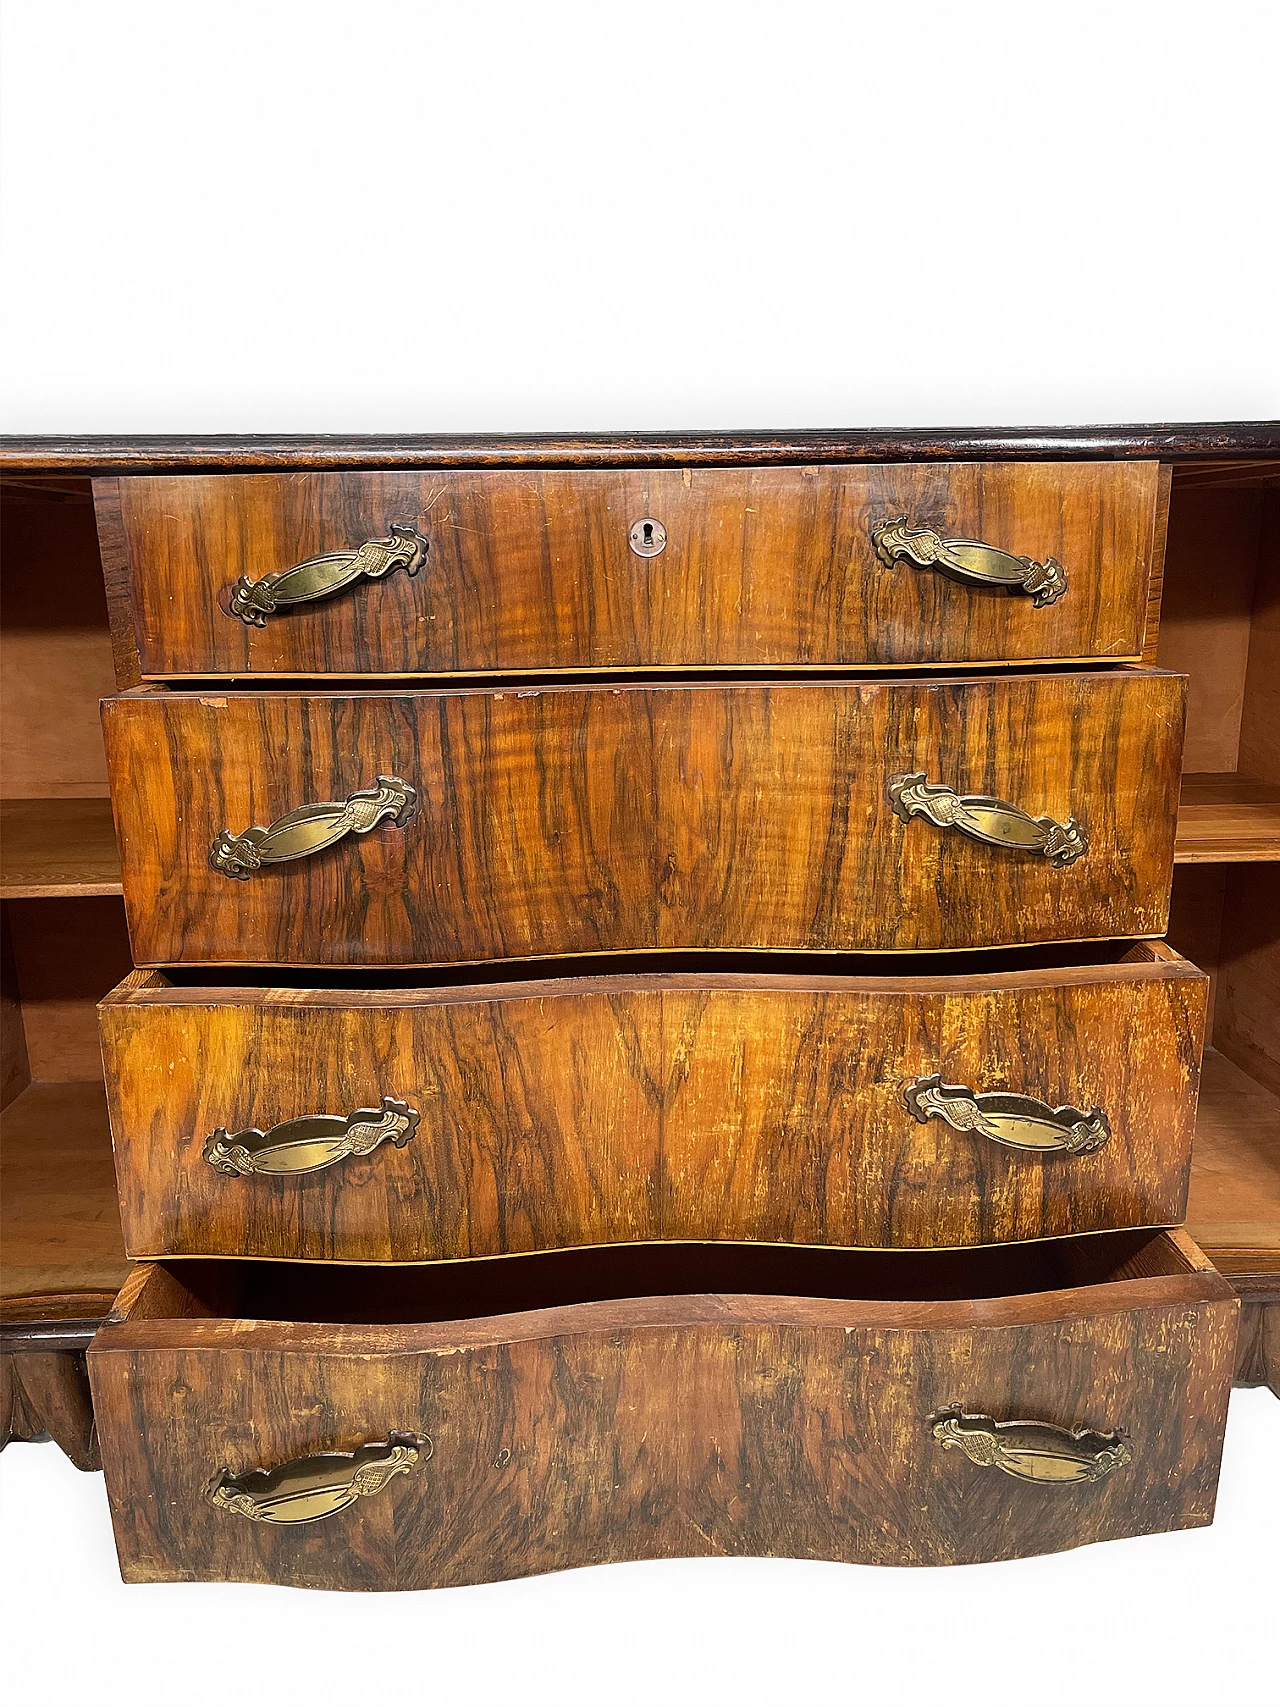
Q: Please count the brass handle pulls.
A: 8